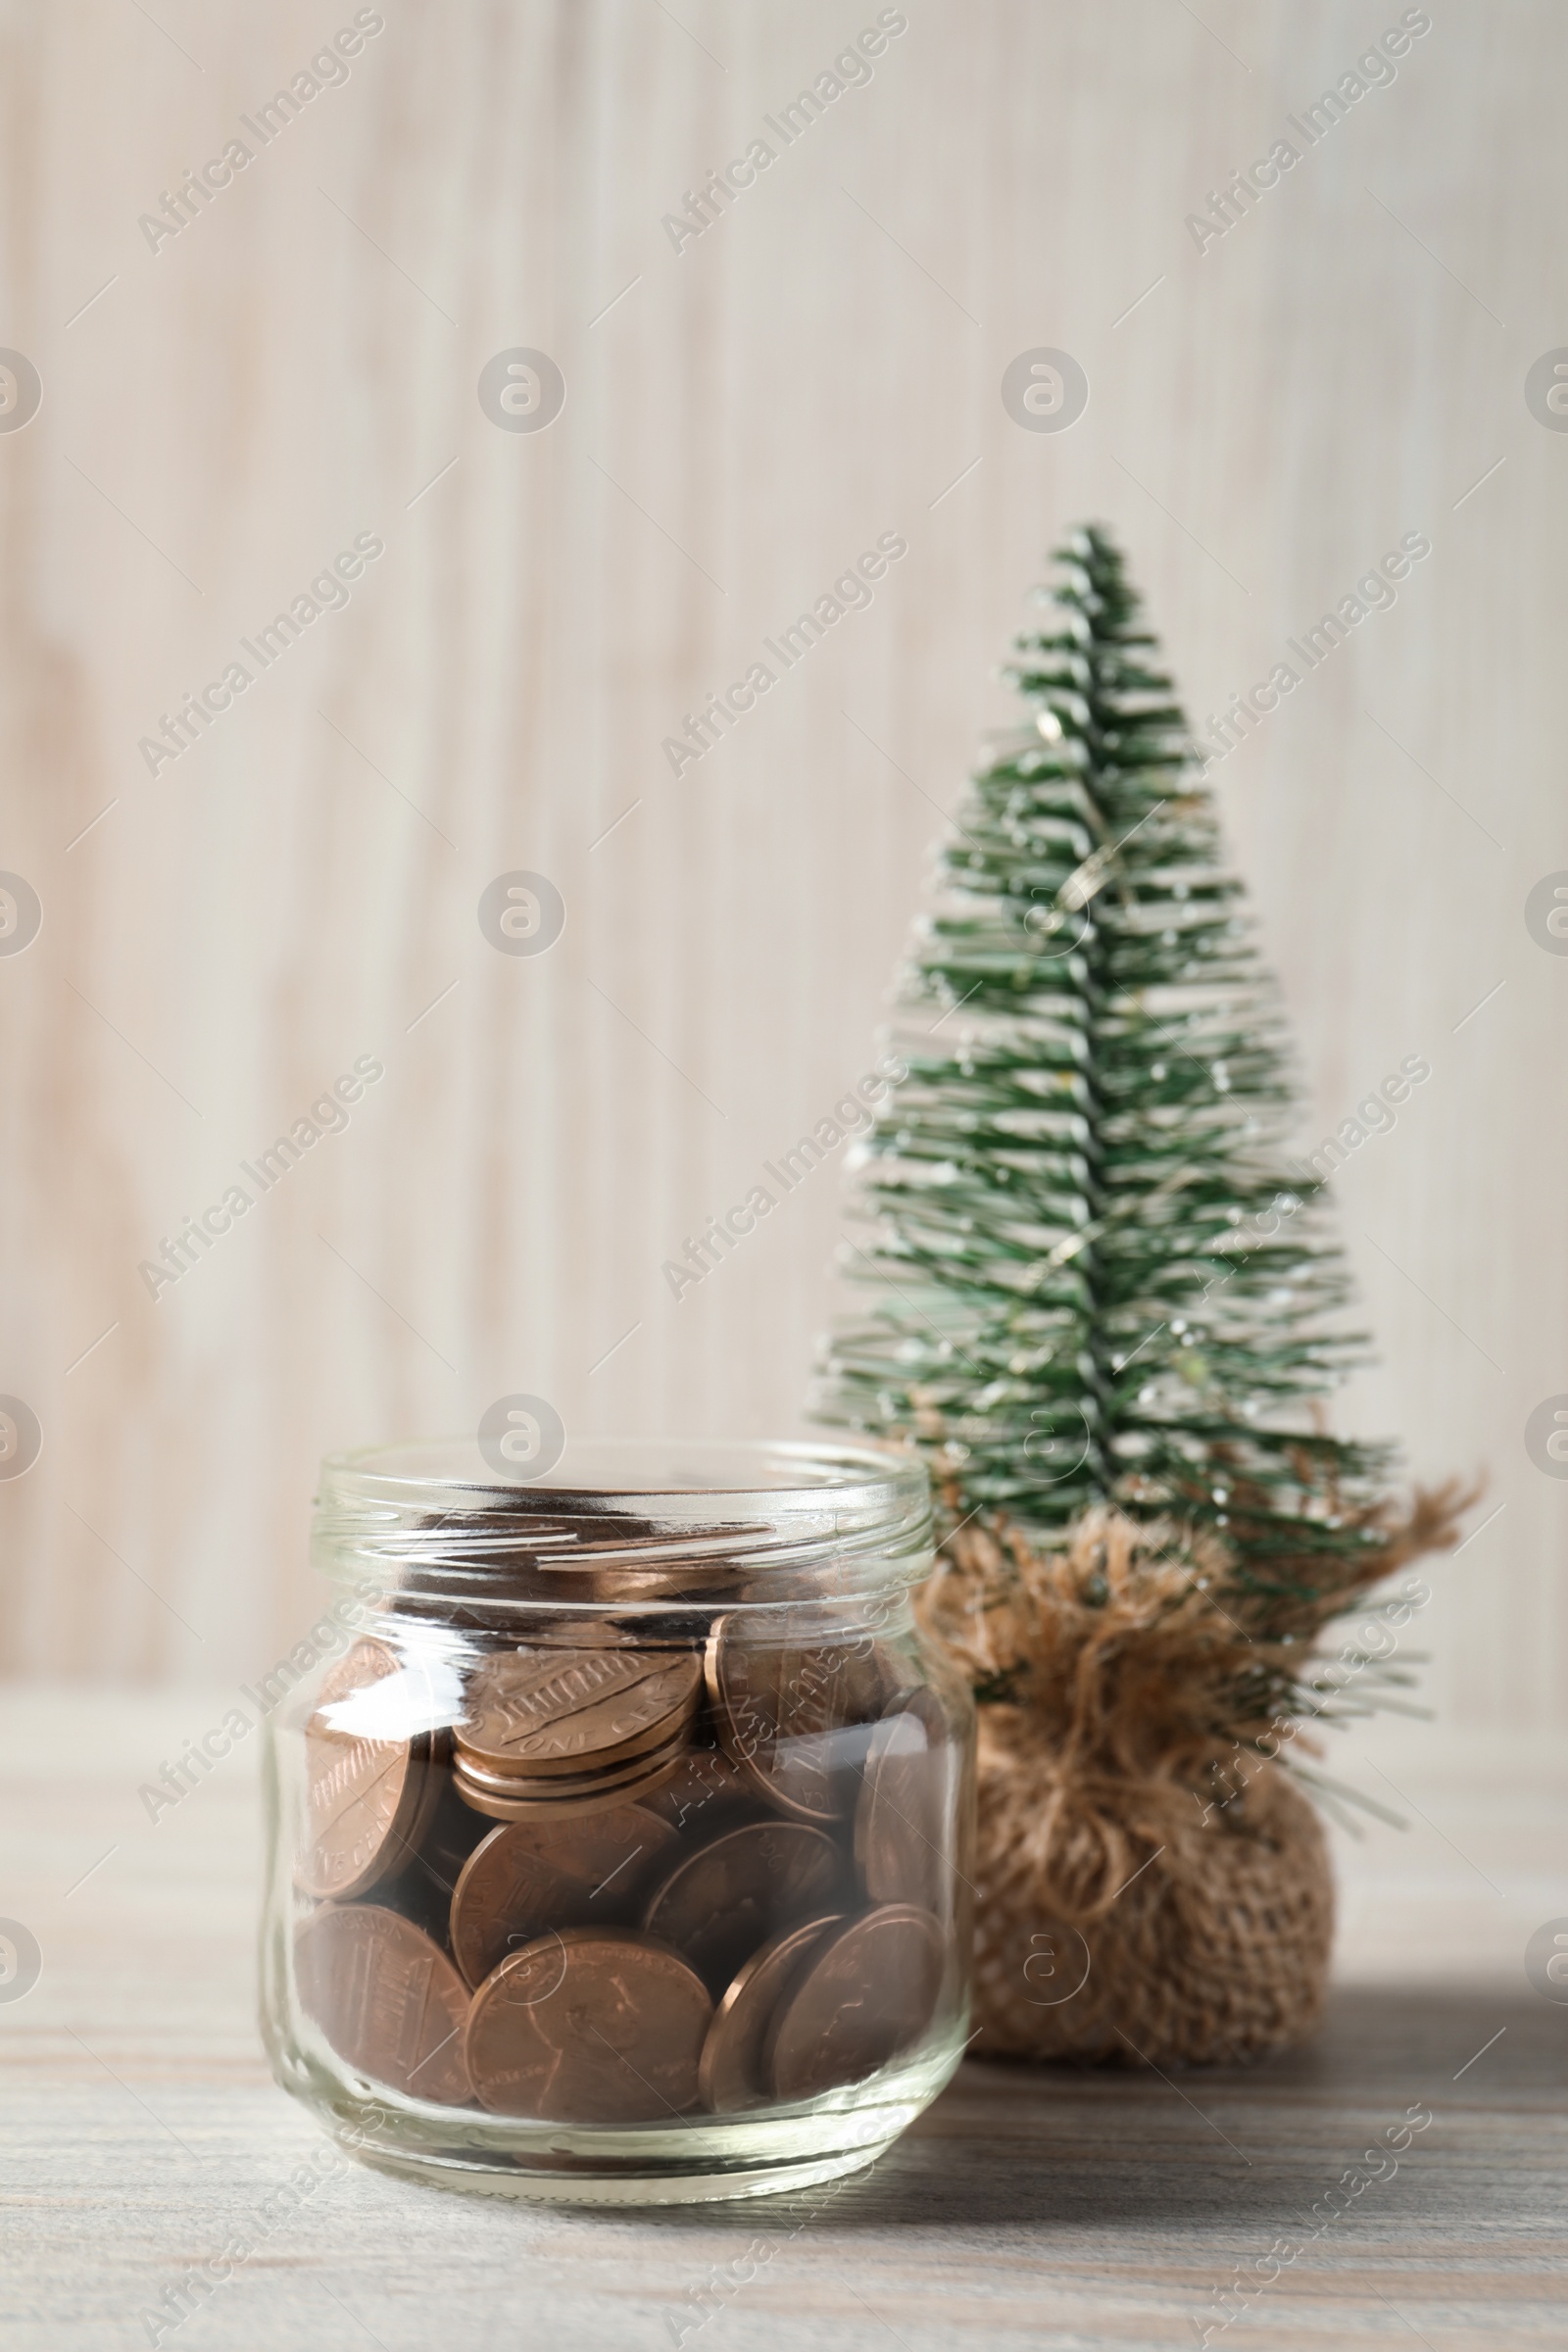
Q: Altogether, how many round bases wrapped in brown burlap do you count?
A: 1